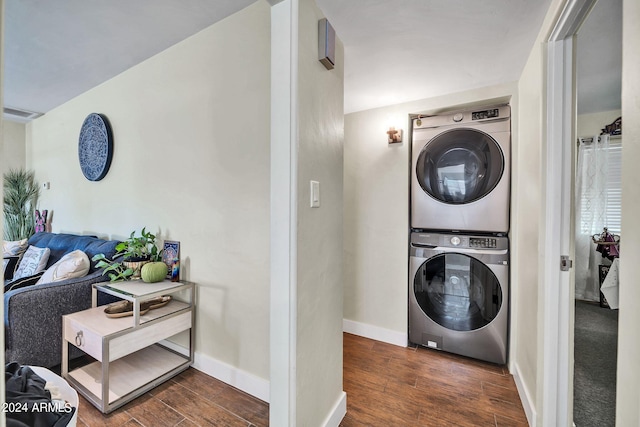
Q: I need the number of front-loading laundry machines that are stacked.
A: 2